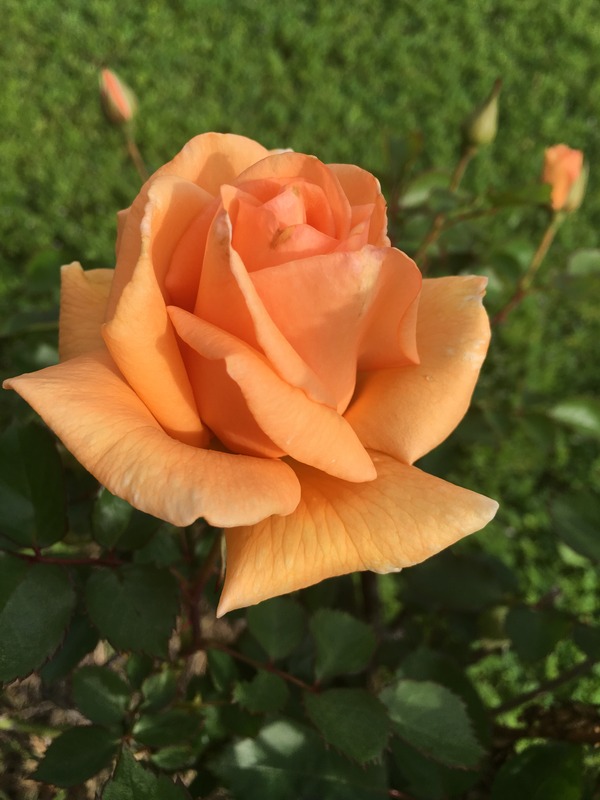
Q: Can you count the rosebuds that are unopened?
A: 3